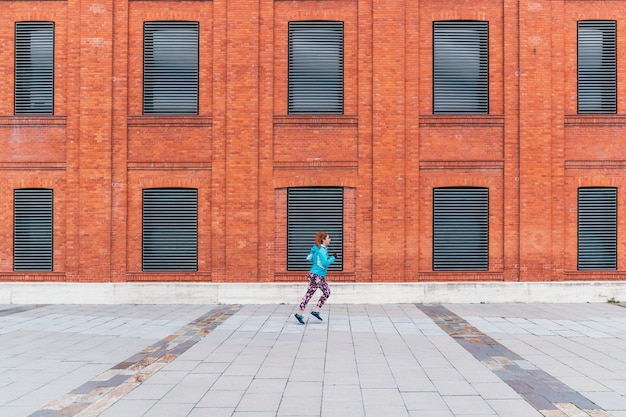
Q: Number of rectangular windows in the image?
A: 10